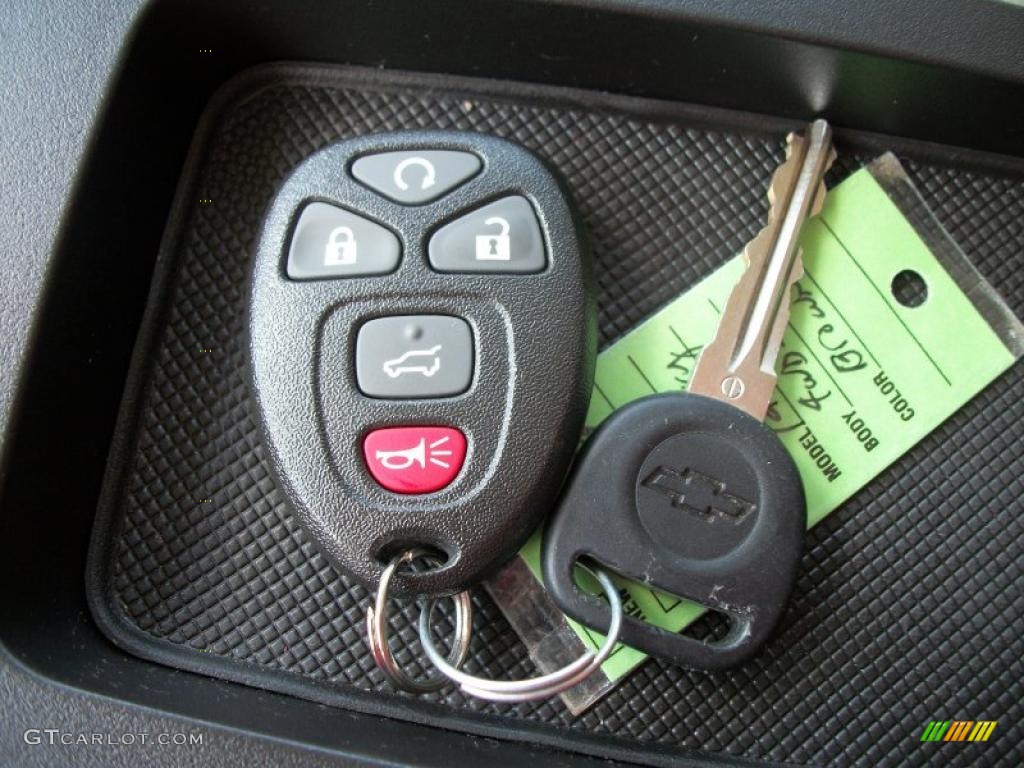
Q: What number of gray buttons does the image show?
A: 4